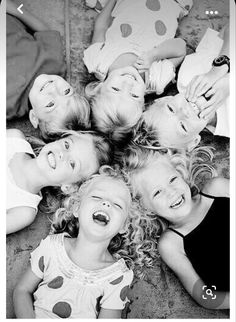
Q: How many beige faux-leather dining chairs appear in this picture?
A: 0